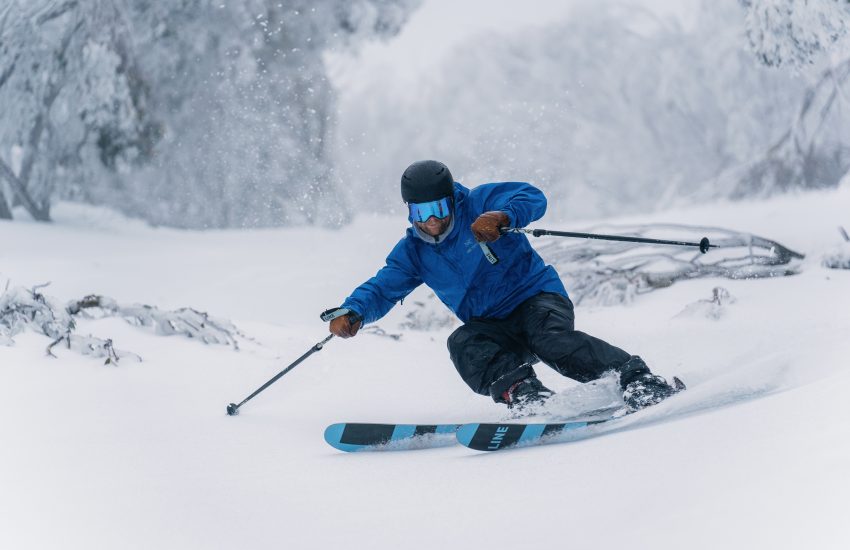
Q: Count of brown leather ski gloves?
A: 2